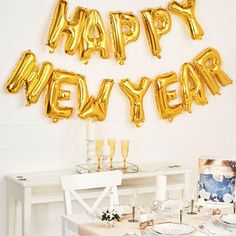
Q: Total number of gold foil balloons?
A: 12